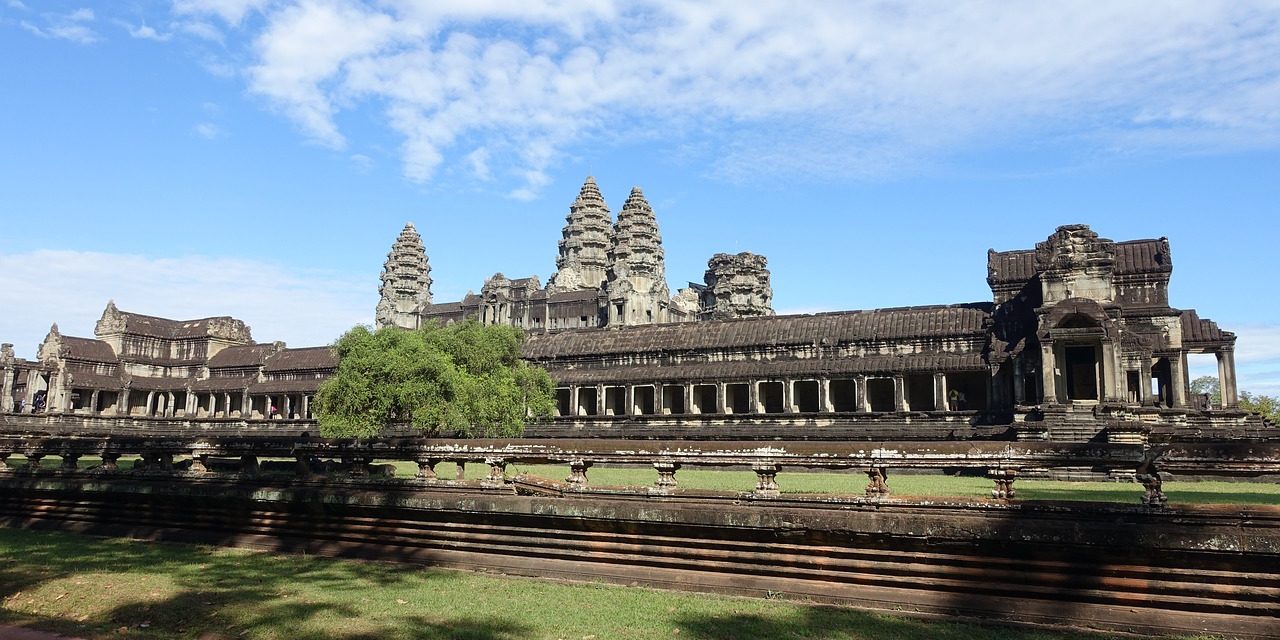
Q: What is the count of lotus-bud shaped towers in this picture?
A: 3